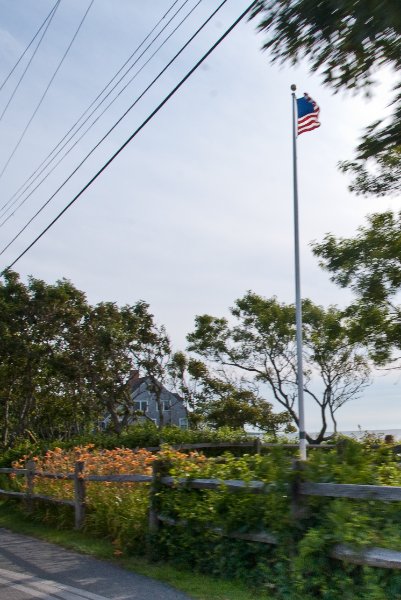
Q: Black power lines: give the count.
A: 8